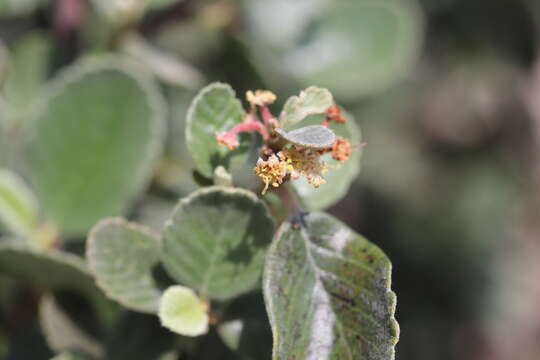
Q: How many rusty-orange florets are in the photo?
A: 2